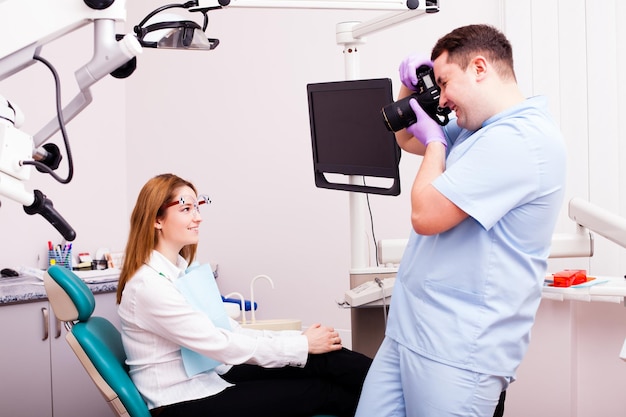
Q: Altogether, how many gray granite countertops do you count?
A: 1